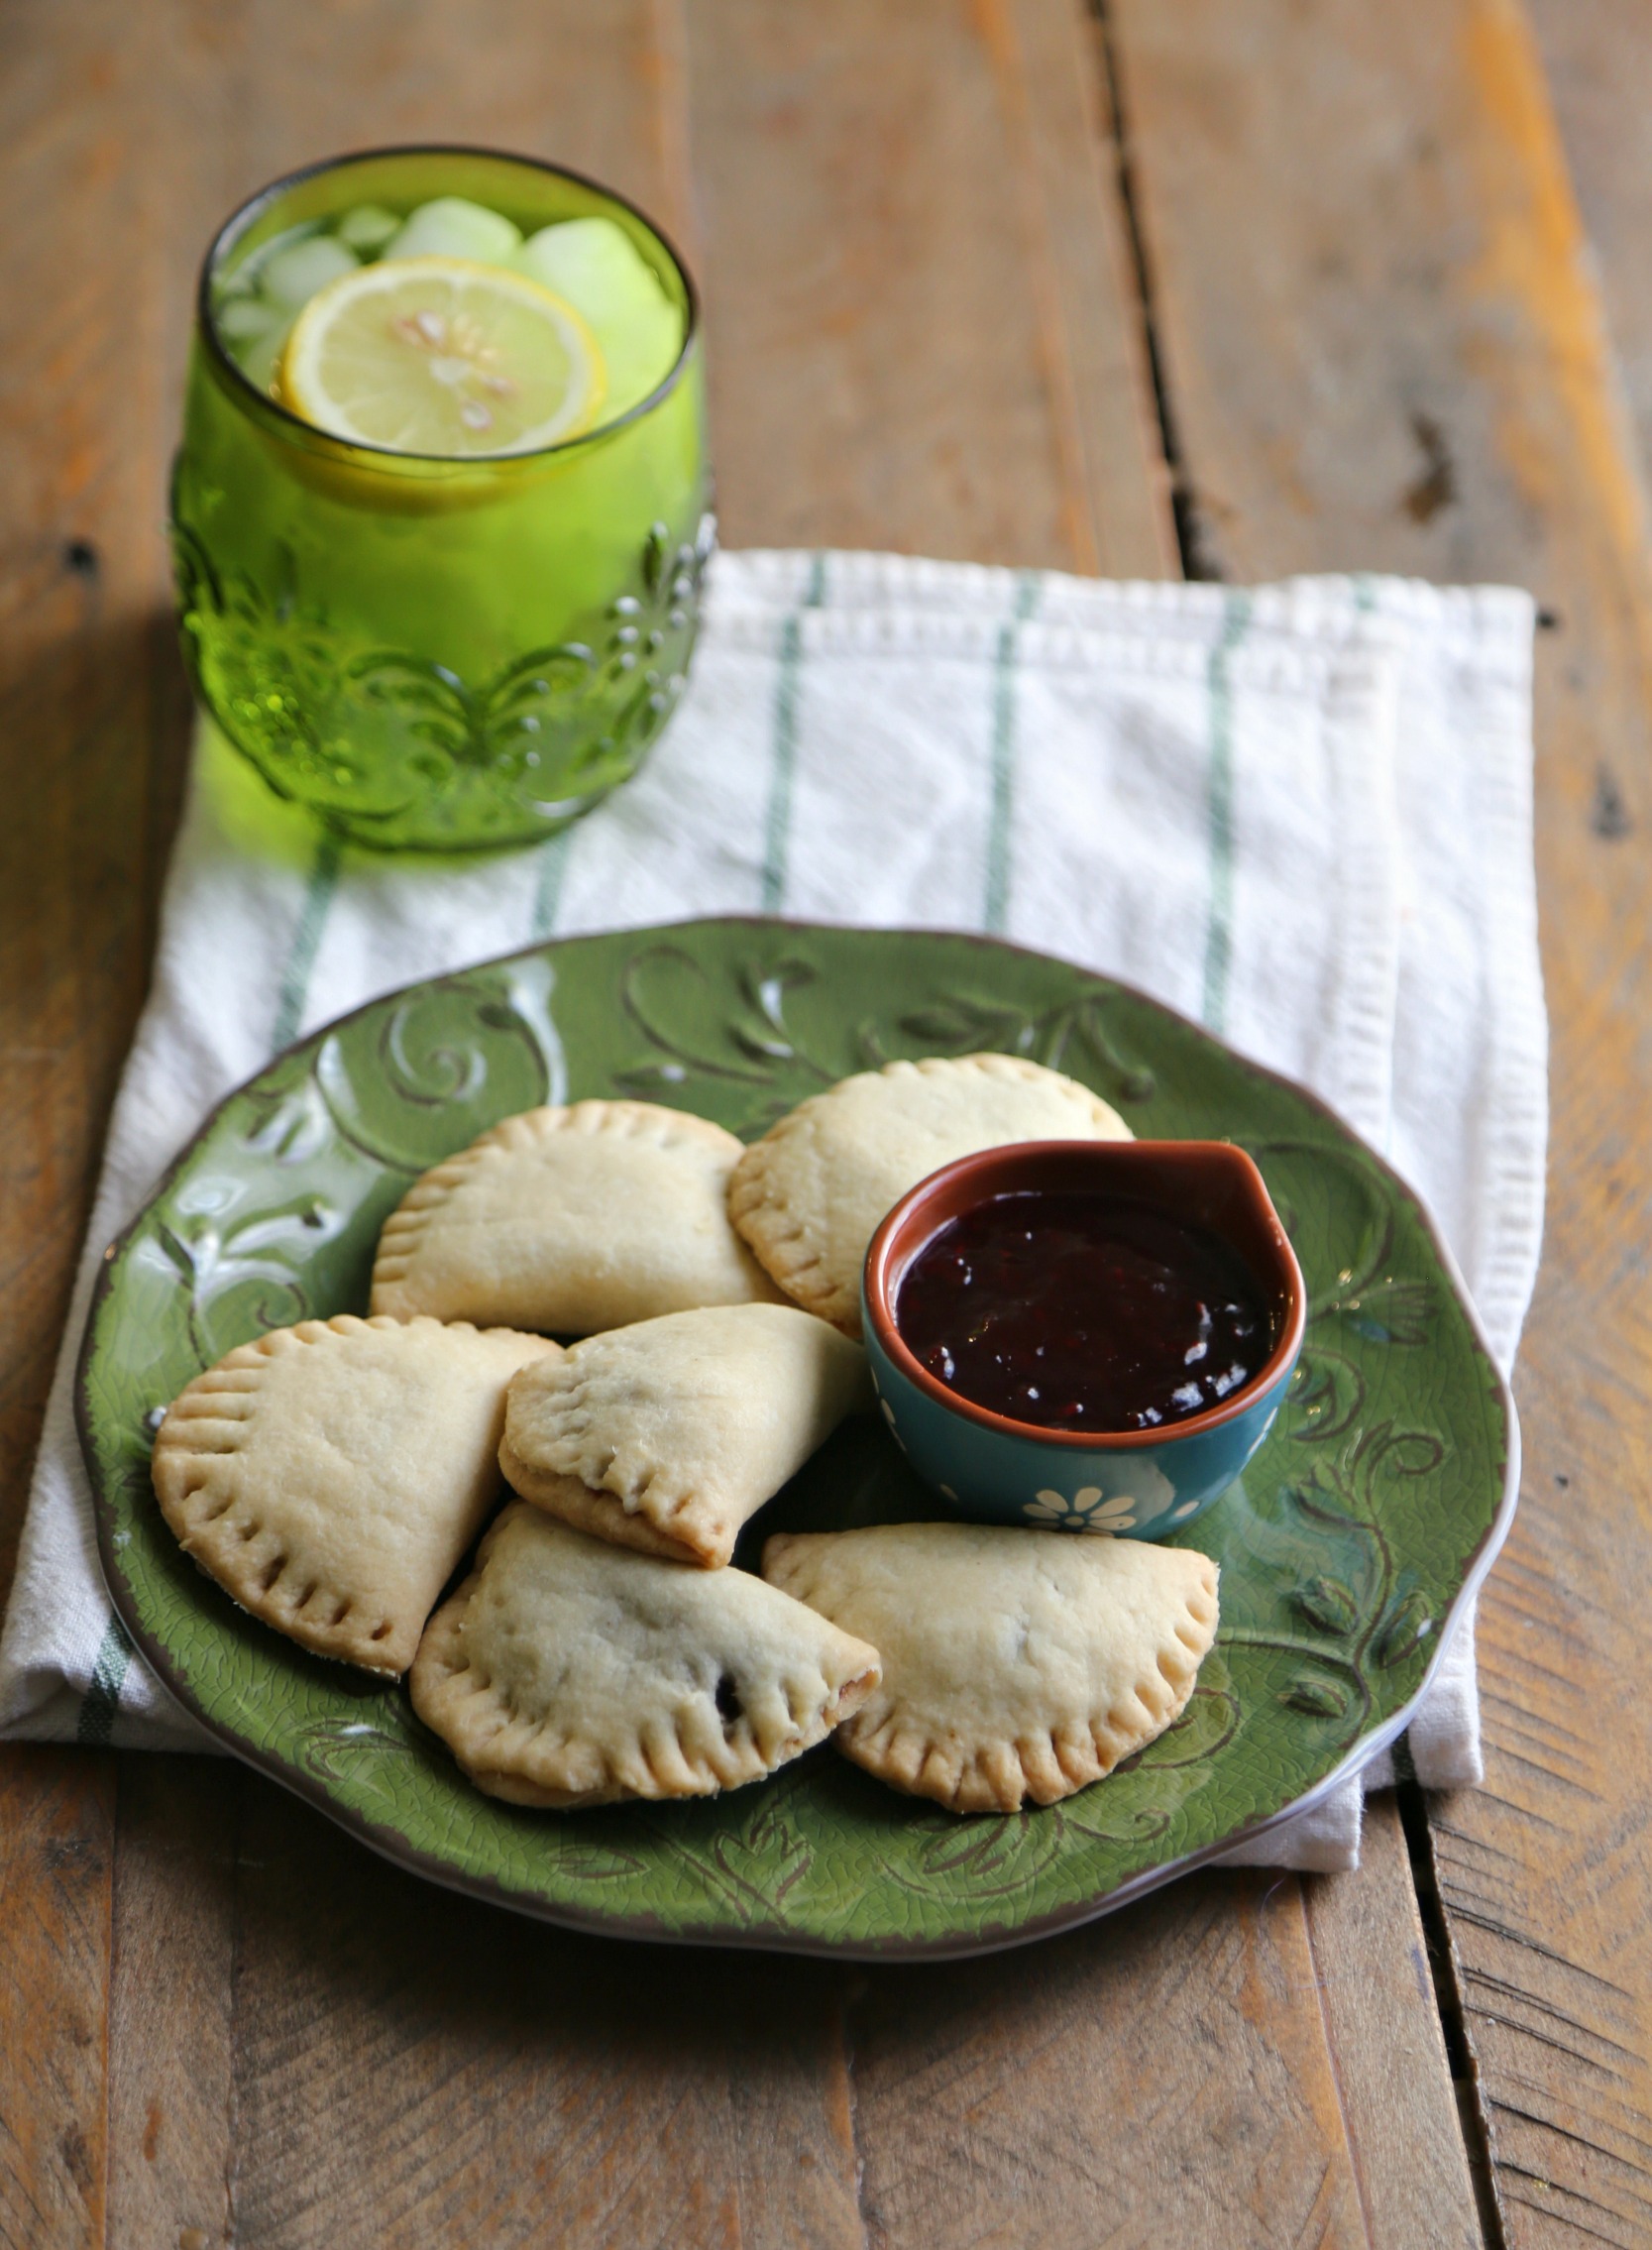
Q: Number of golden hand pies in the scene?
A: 6